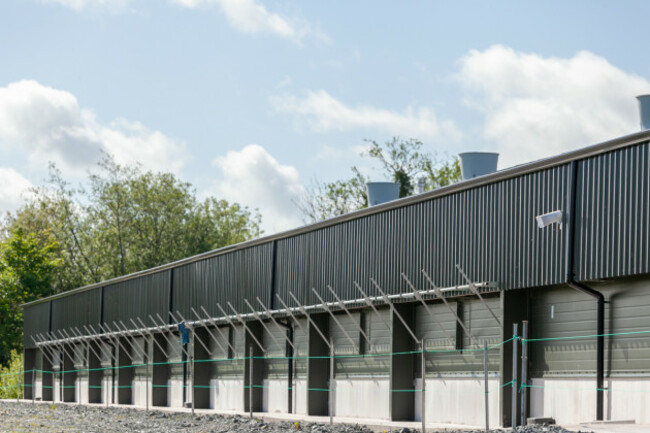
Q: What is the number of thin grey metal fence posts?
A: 13